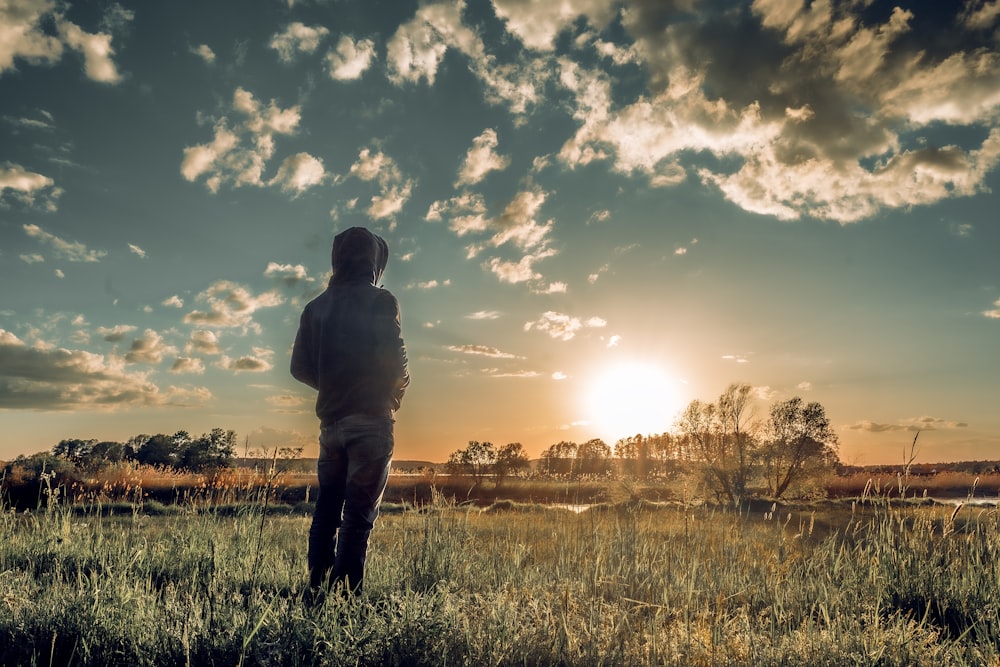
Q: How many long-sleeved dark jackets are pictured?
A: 1